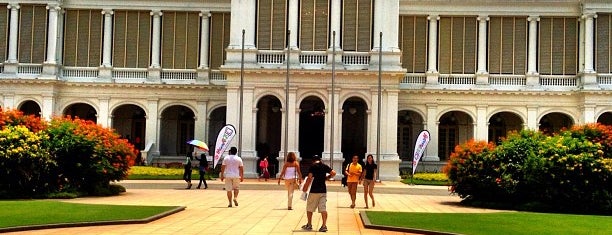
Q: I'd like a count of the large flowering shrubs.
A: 2